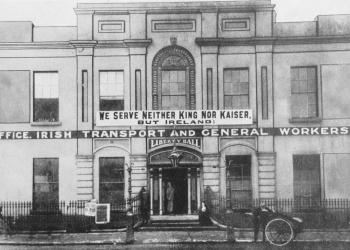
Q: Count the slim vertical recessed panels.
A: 4